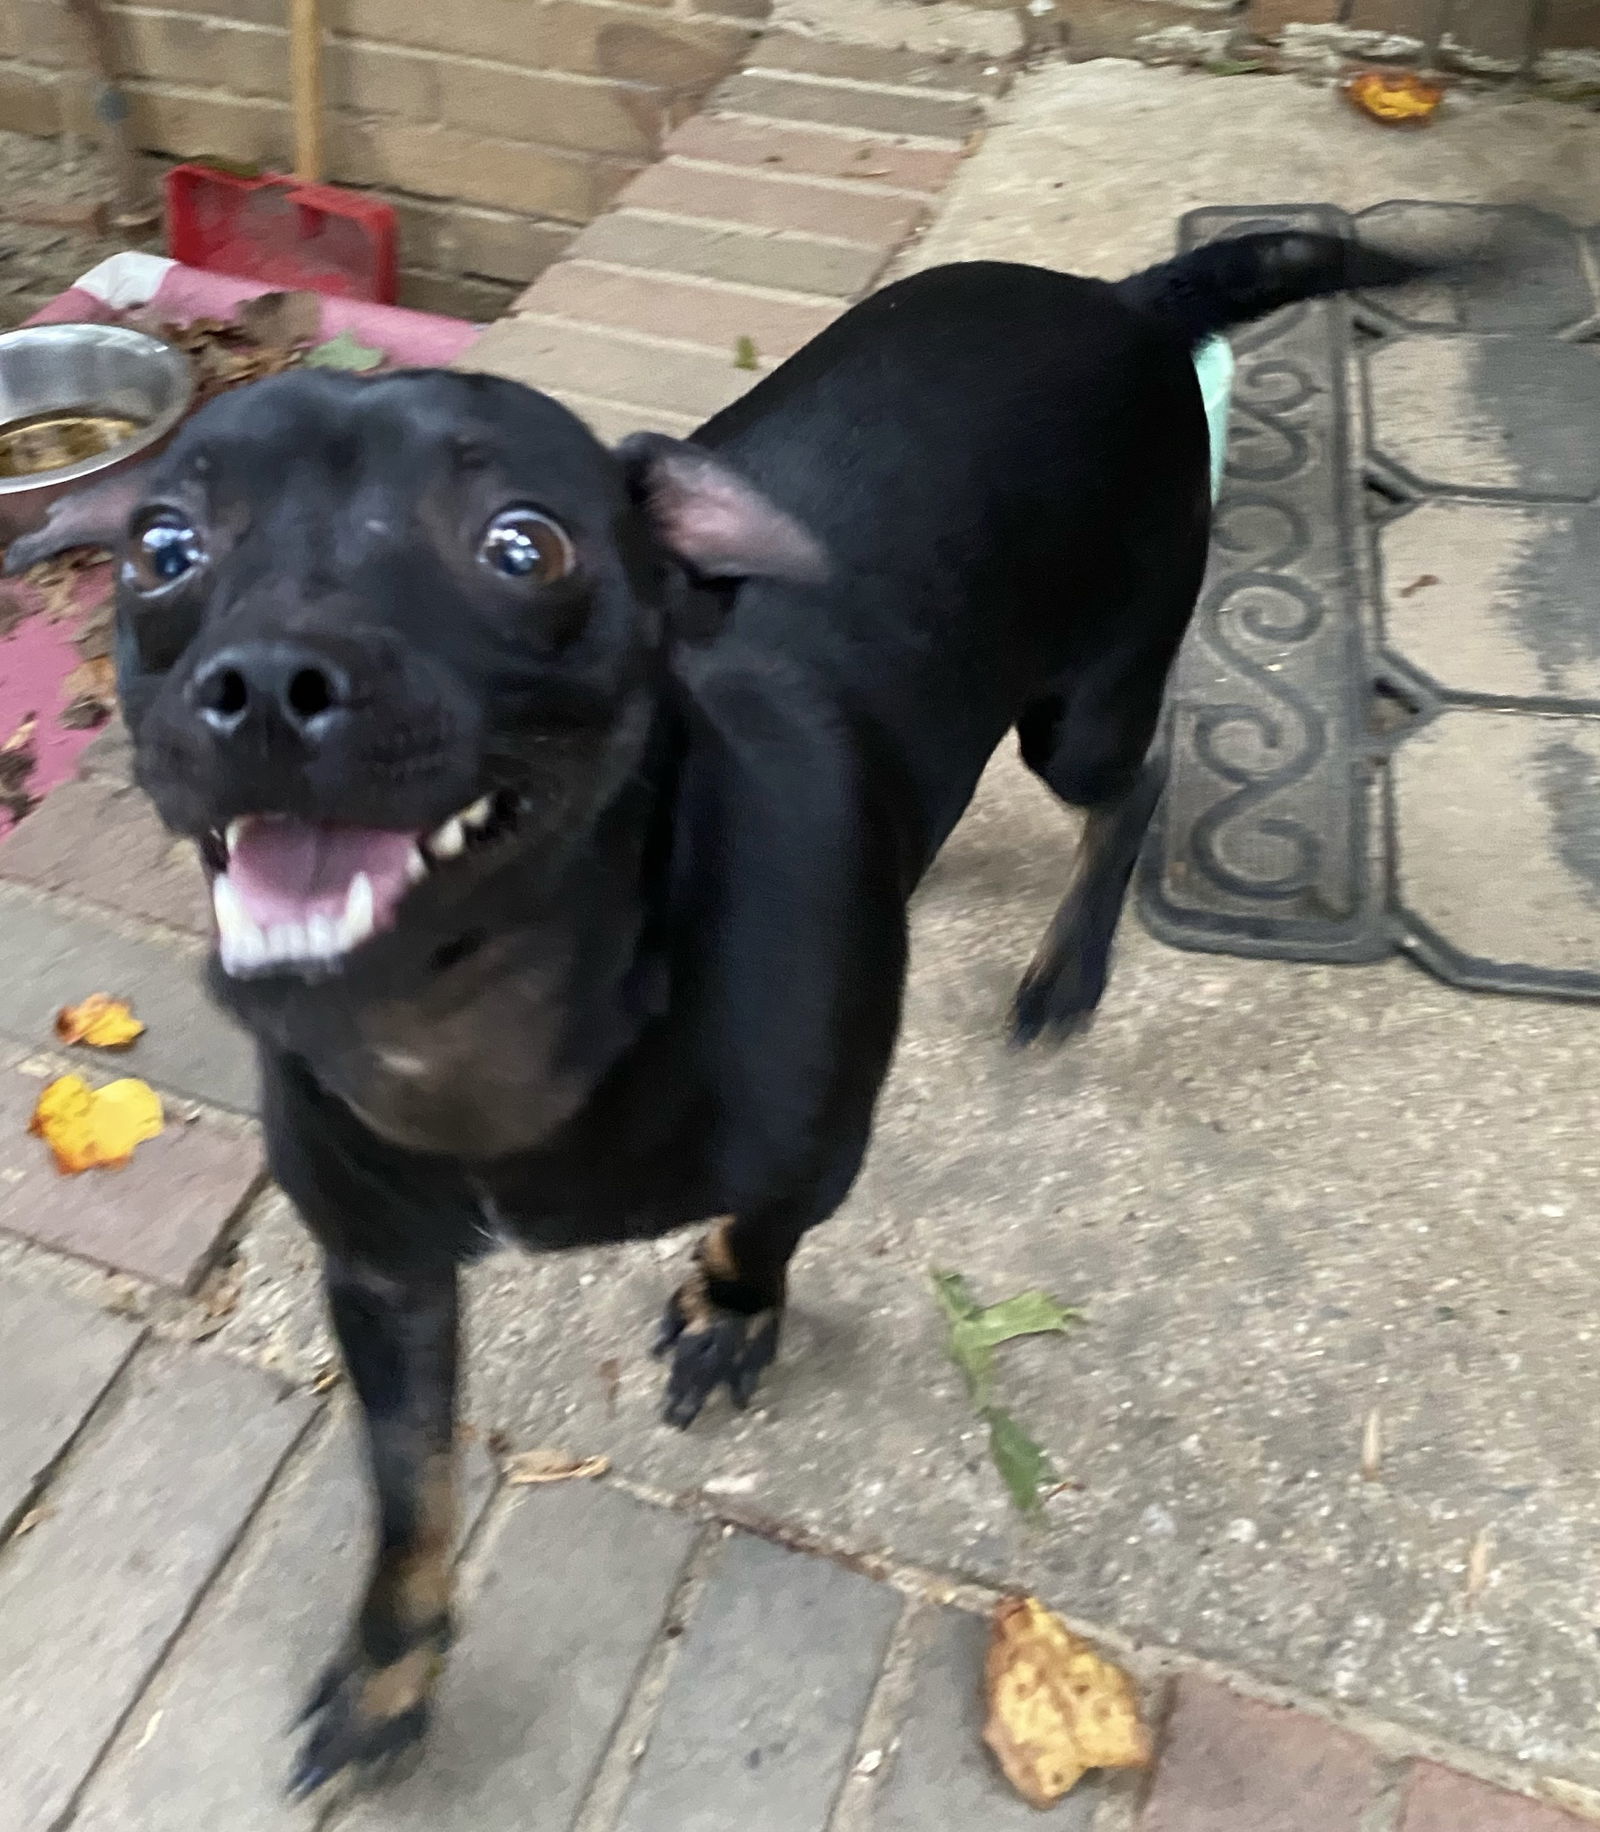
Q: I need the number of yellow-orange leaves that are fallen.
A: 4